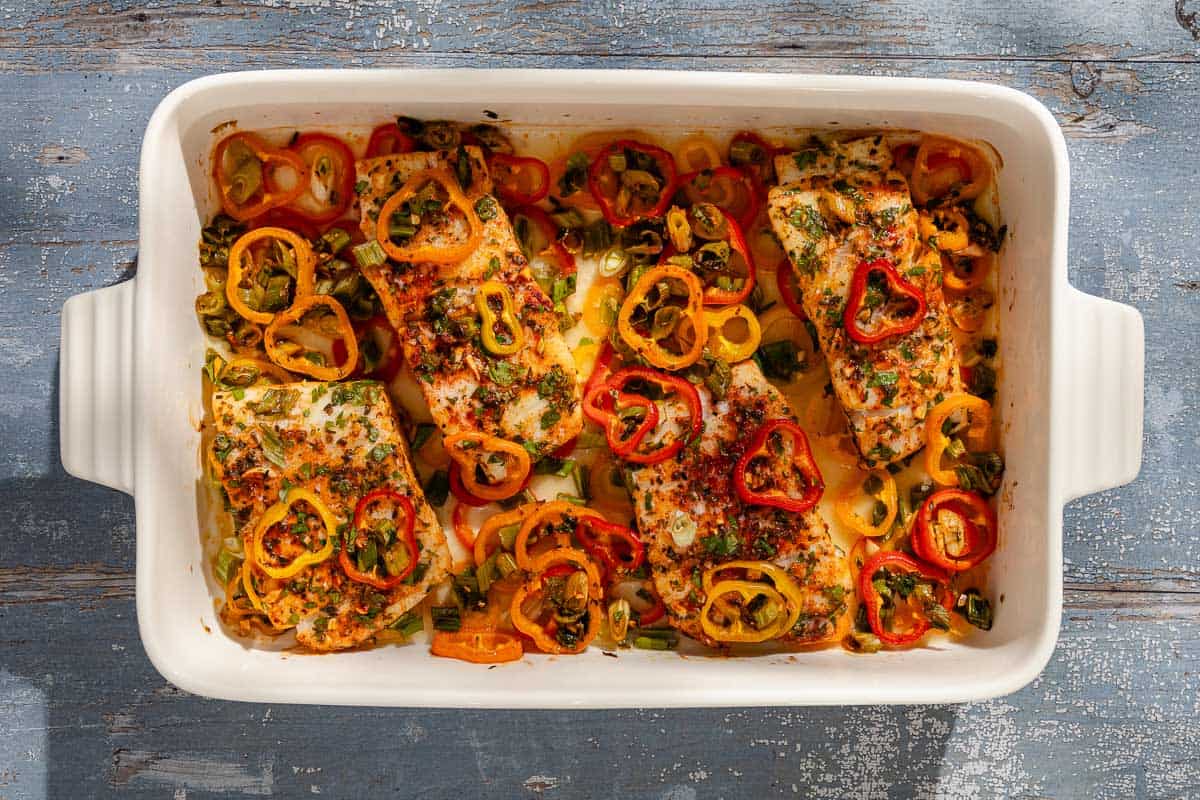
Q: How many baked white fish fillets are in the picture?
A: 4